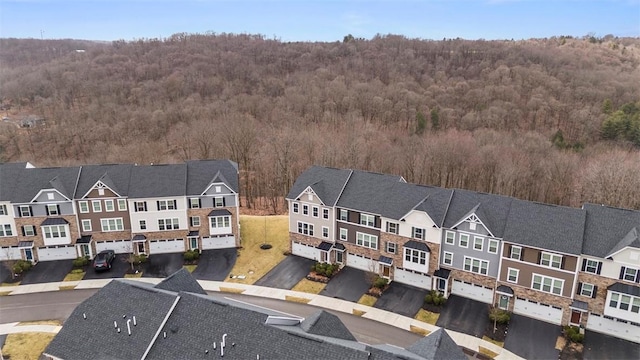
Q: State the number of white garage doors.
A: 11